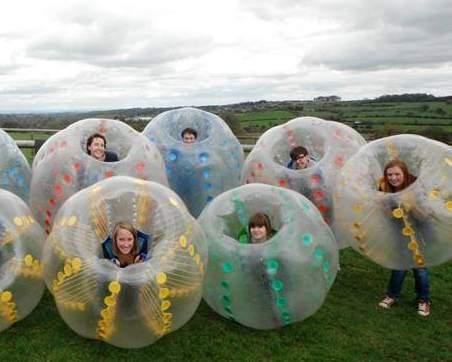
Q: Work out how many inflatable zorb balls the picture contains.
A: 8